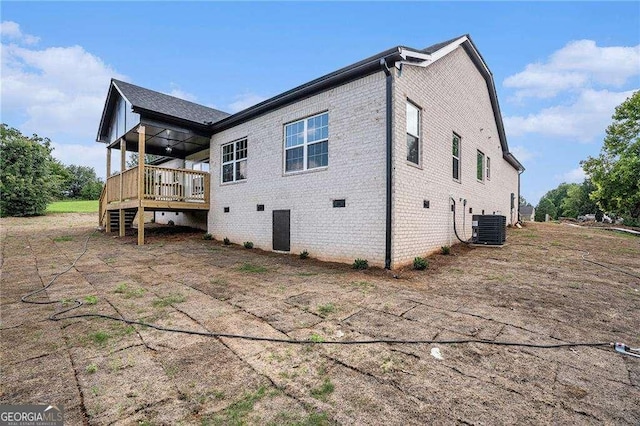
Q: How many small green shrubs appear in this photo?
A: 7